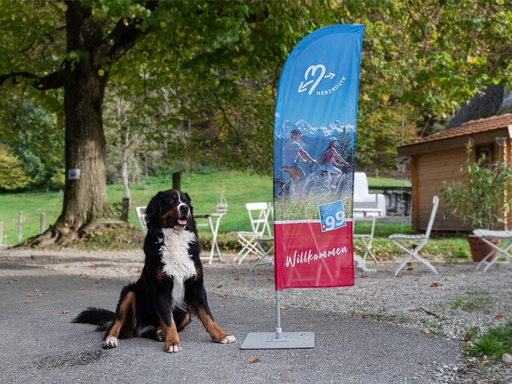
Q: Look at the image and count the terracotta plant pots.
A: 1